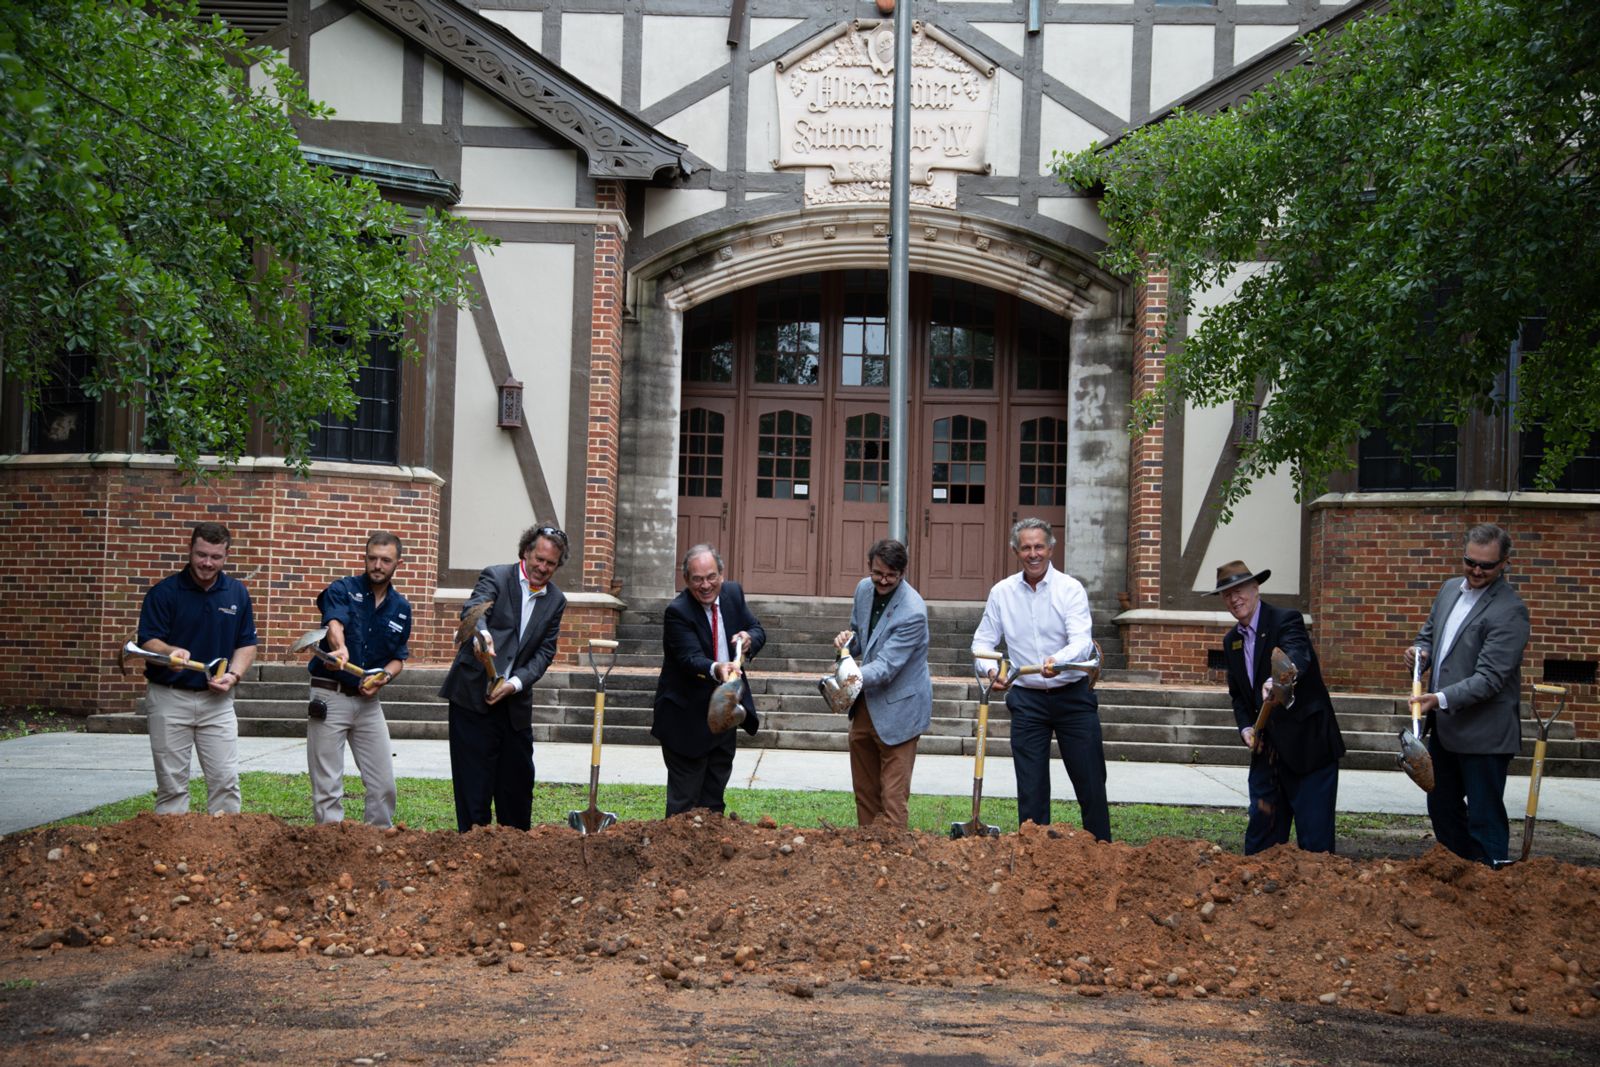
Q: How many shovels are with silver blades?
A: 11